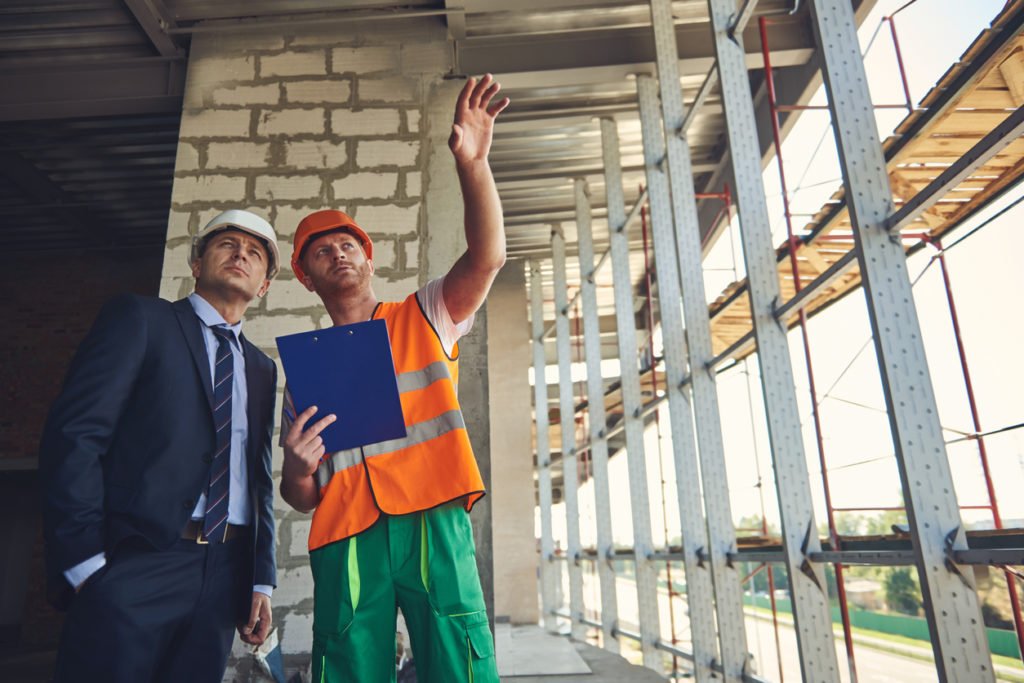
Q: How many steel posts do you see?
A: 8